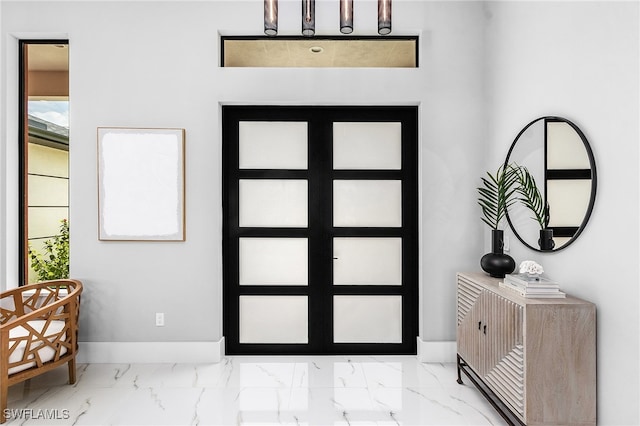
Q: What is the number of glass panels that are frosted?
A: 8